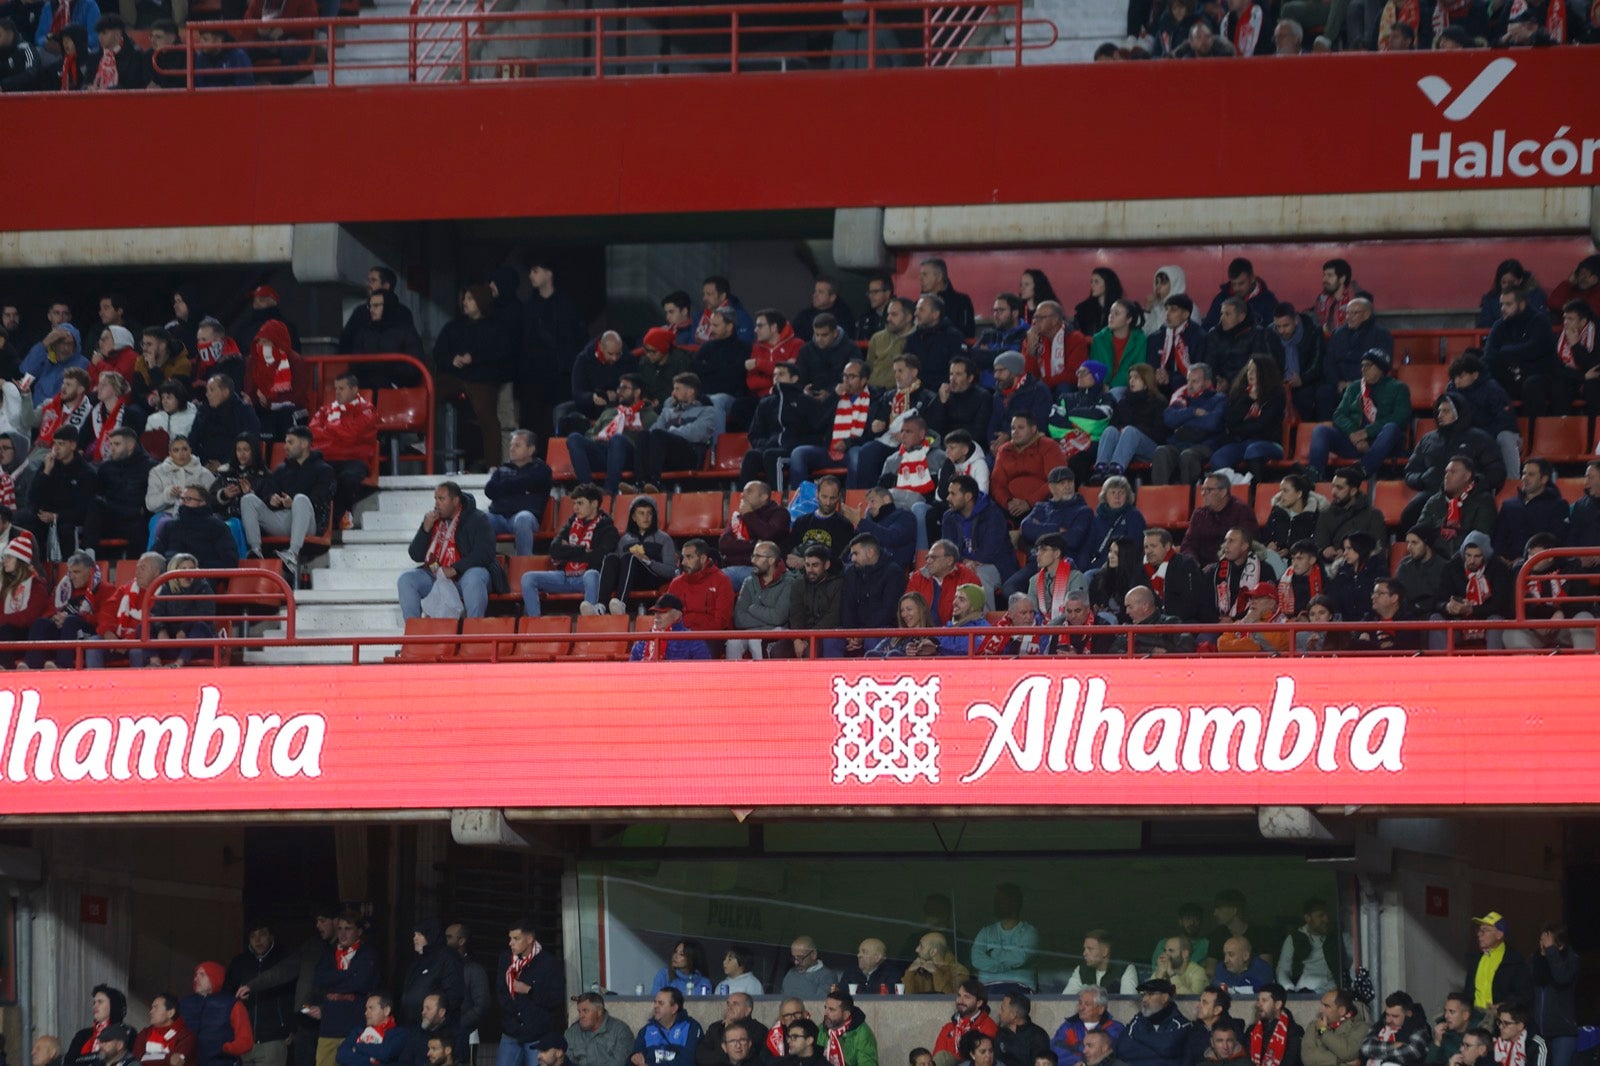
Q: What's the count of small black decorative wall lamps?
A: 0